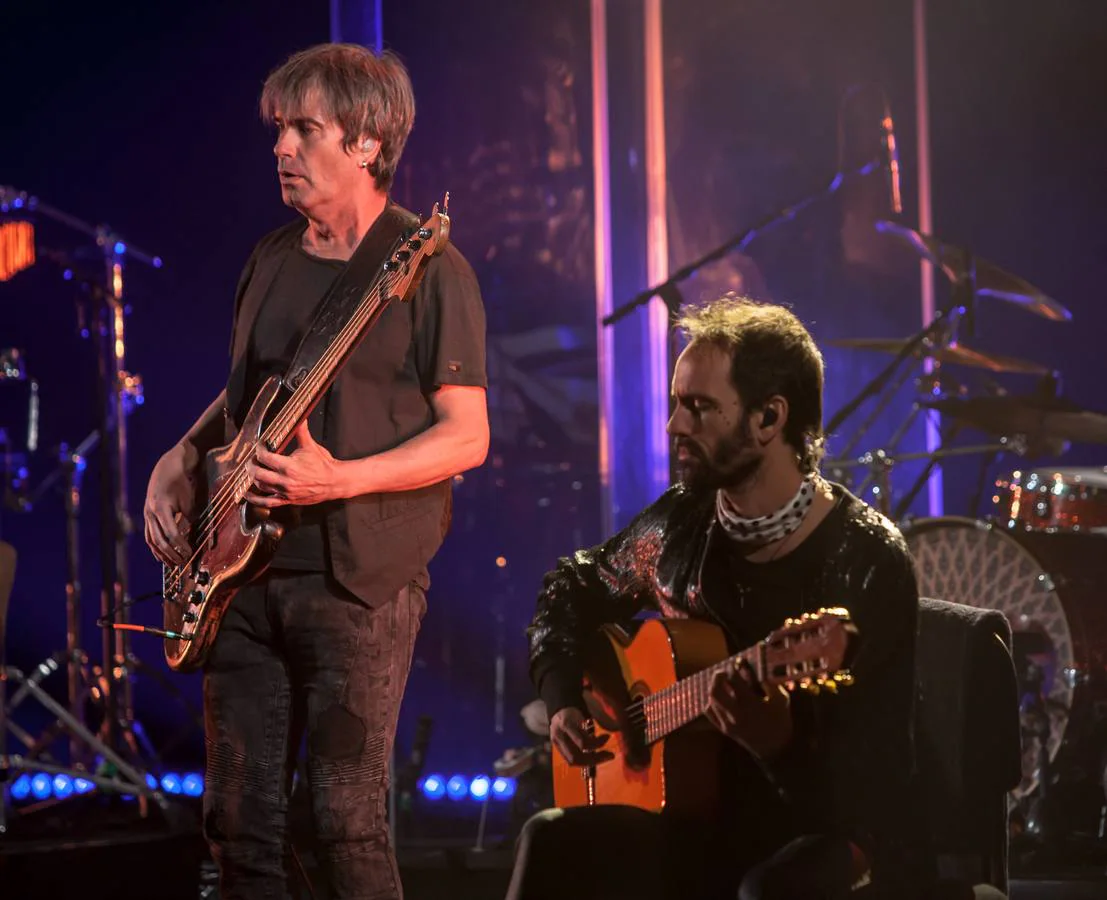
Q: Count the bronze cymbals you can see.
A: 3